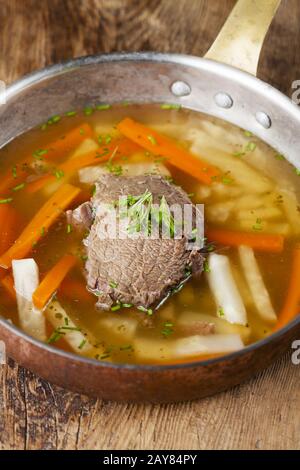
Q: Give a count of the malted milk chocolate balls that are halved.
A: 0